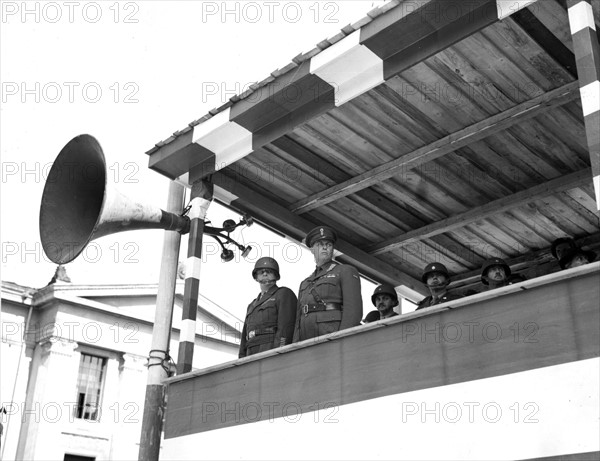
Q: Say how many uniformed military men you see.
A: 7